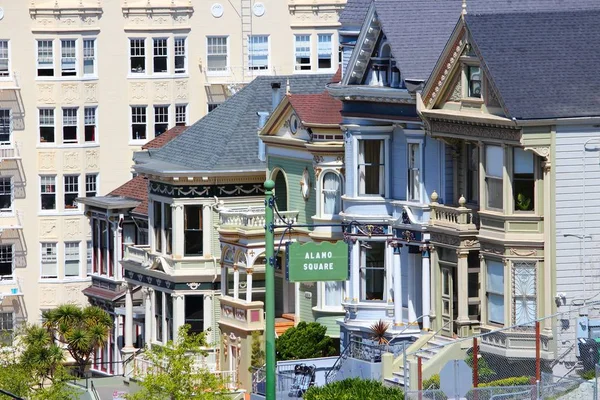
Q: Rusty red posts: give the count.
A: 3